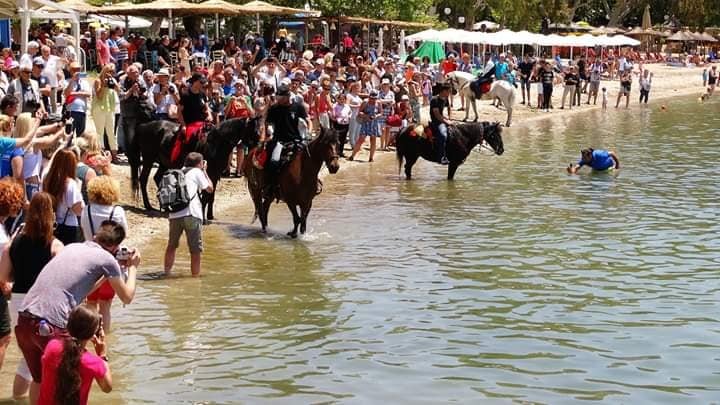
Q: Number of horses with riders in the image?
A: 4